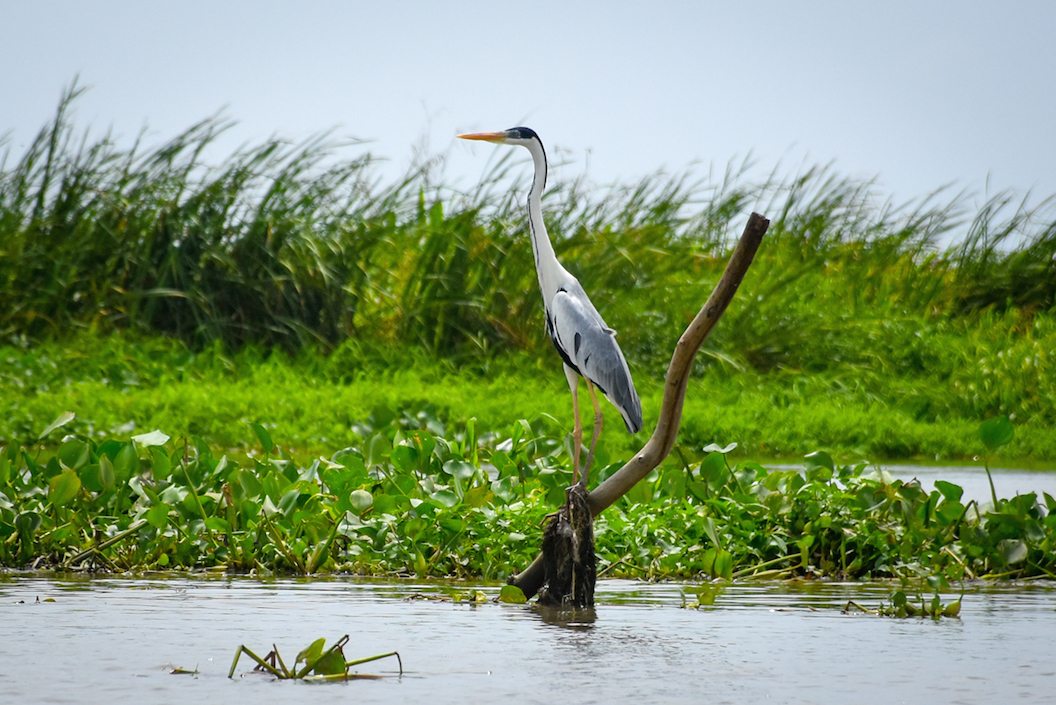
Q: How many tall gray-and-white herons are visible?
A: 1